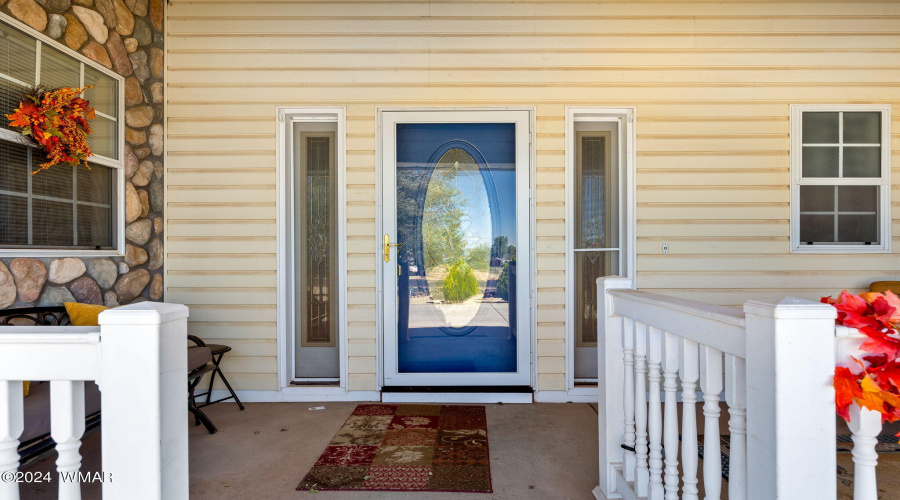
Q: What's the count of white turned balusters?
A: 10